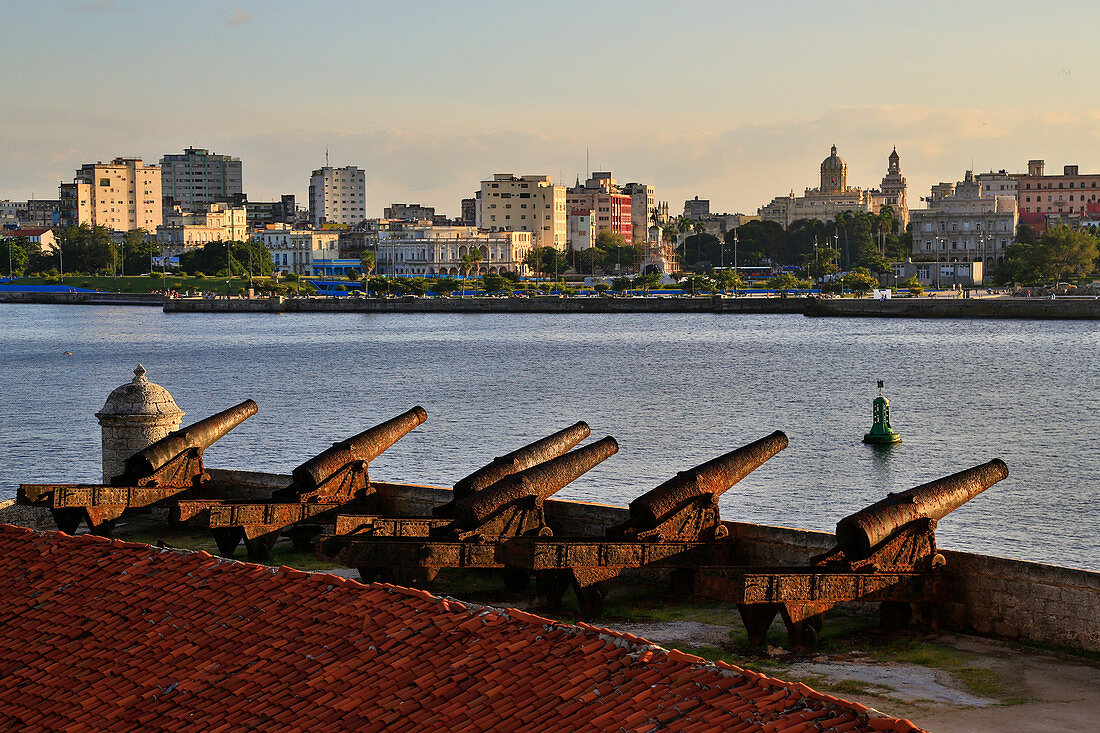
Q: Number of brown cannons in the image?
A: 6